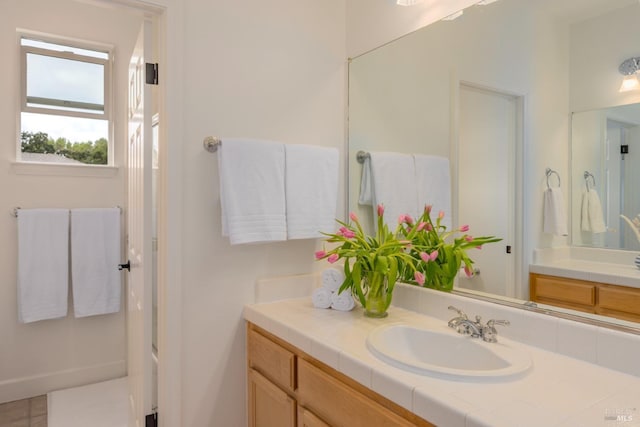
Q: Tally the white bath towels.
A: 4